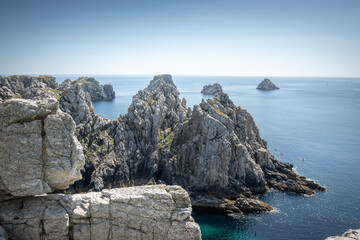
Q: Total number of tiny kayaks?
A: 3